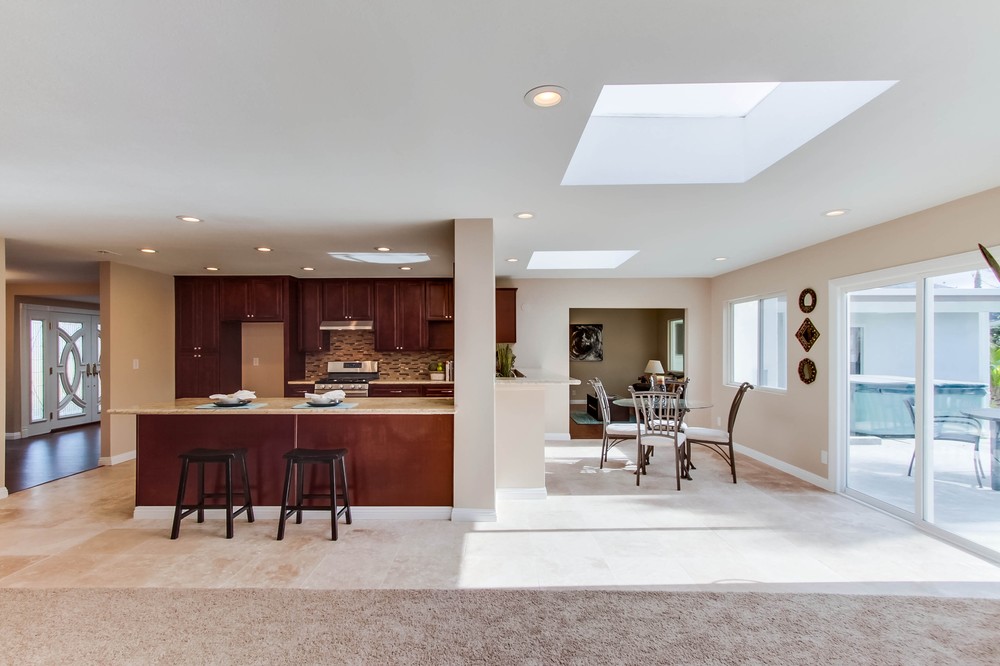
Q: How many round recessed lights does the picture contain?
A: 12